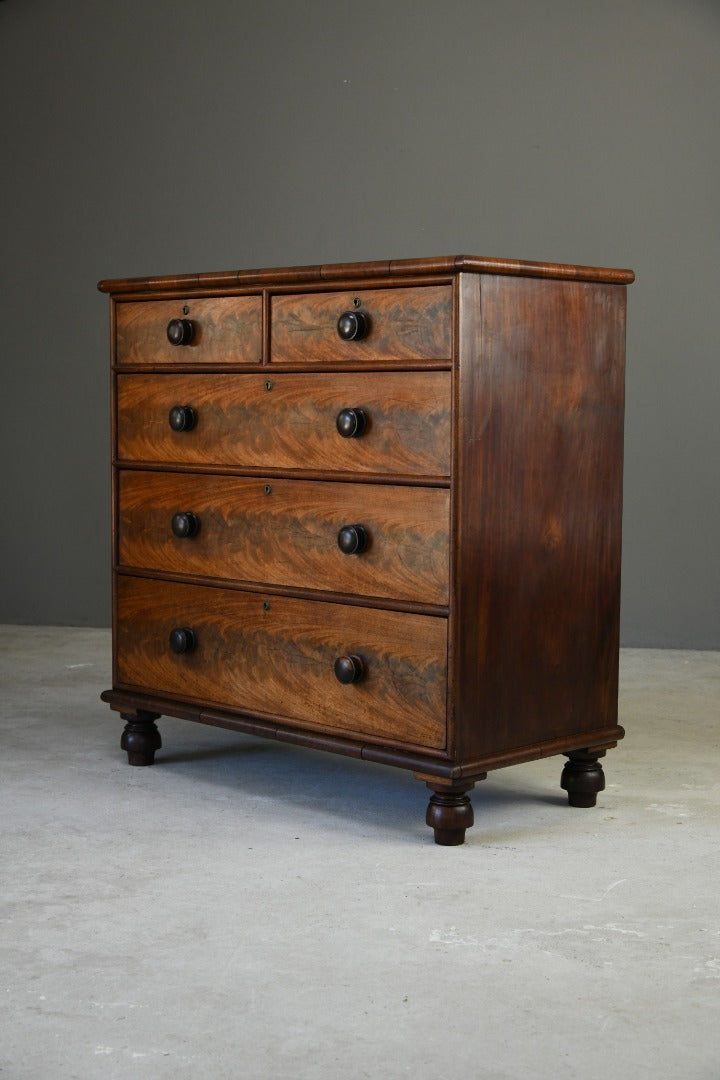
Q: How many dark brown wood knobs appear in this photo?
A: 8